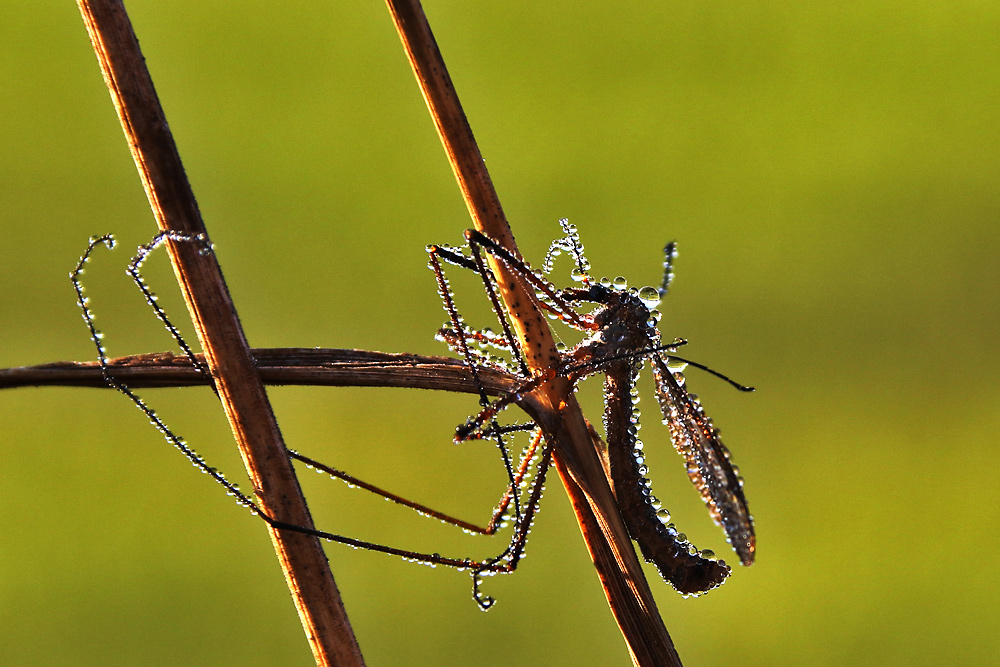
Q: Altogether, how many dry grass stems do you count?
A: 3